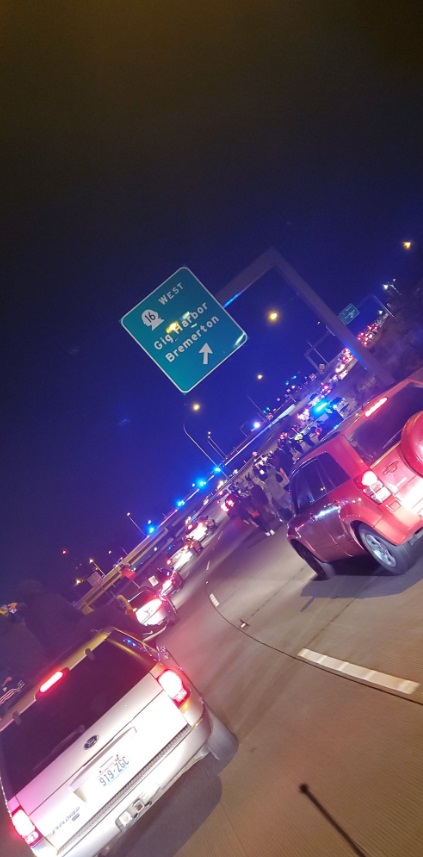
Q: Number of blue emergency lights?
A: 5